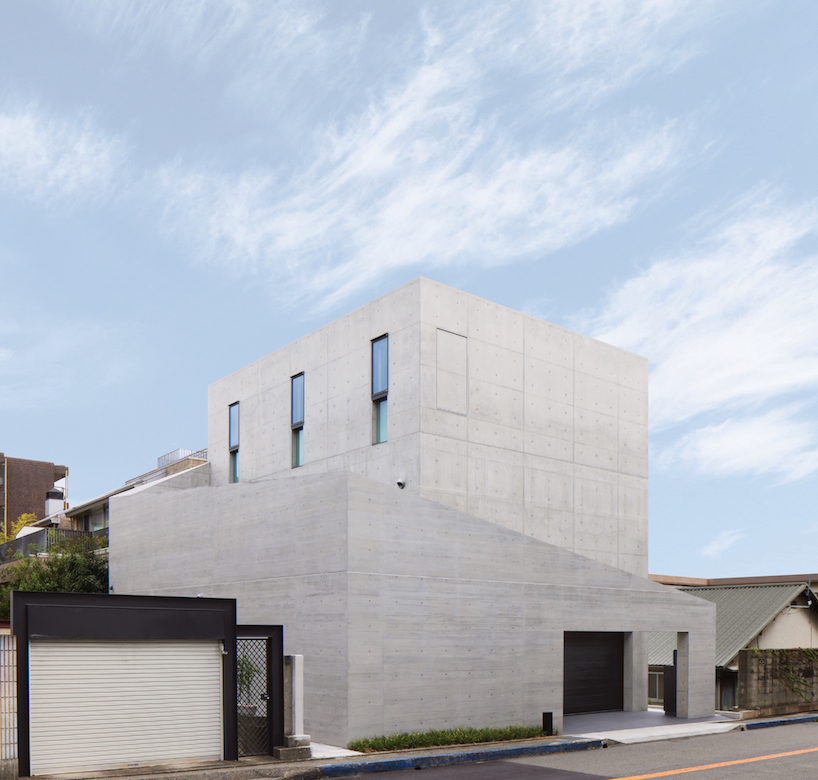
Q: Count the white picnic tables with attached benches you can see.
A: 0